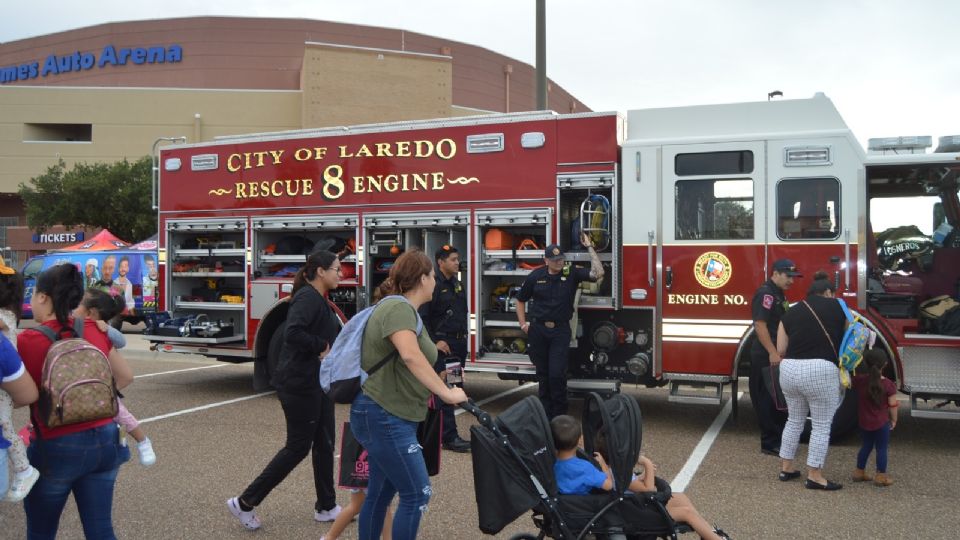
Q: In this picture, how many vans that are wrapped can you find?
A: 1